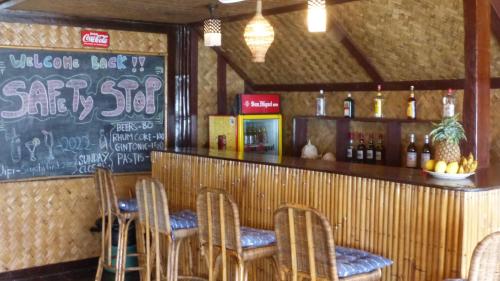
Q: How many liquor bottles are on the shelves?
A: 11